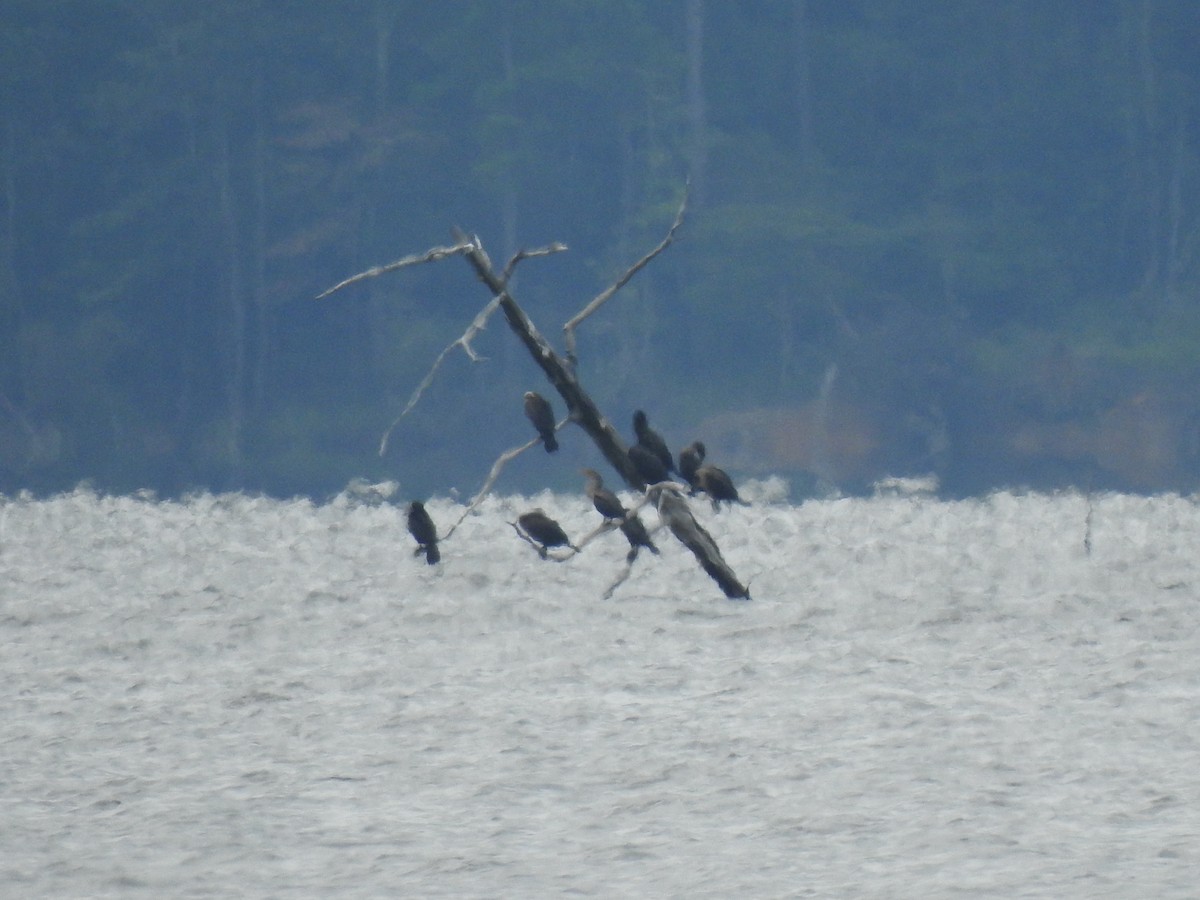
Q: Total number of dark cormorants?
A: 9